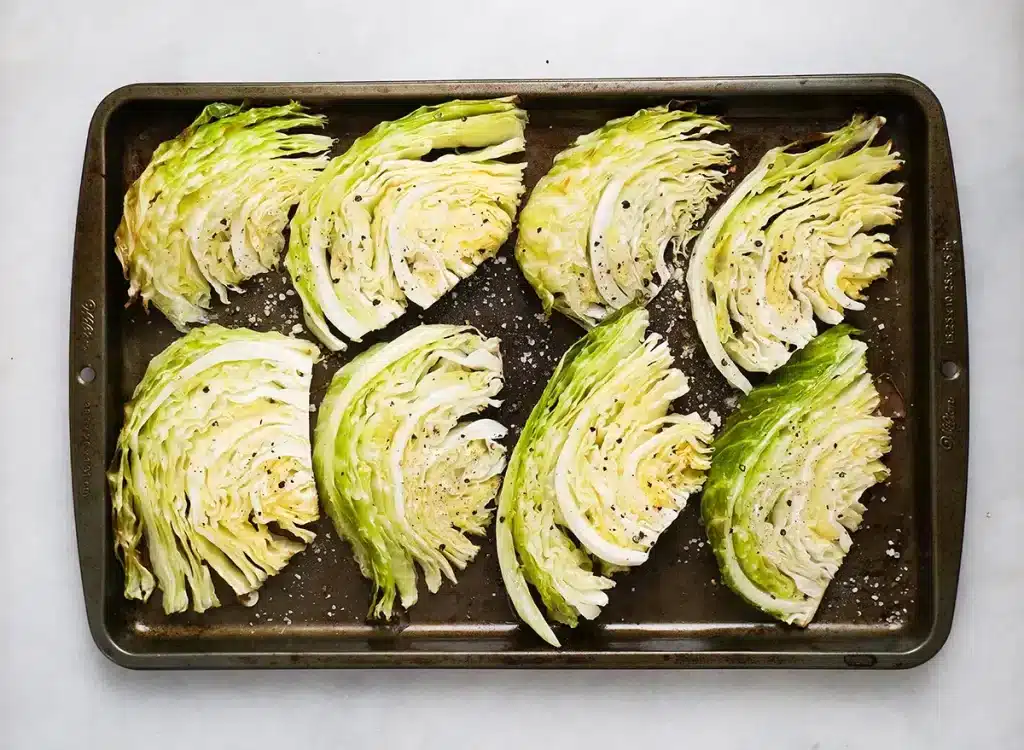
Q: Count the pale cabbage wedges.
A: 8